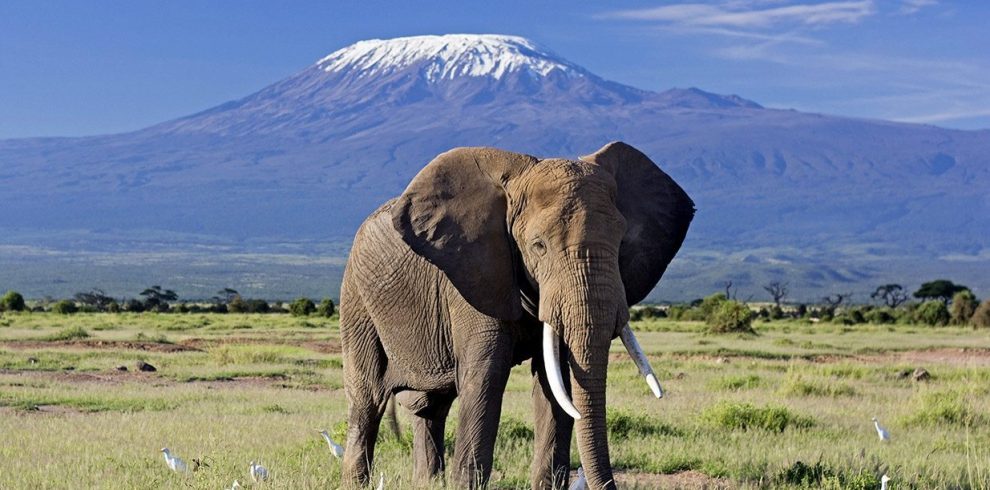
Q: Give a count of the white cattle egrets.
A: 8